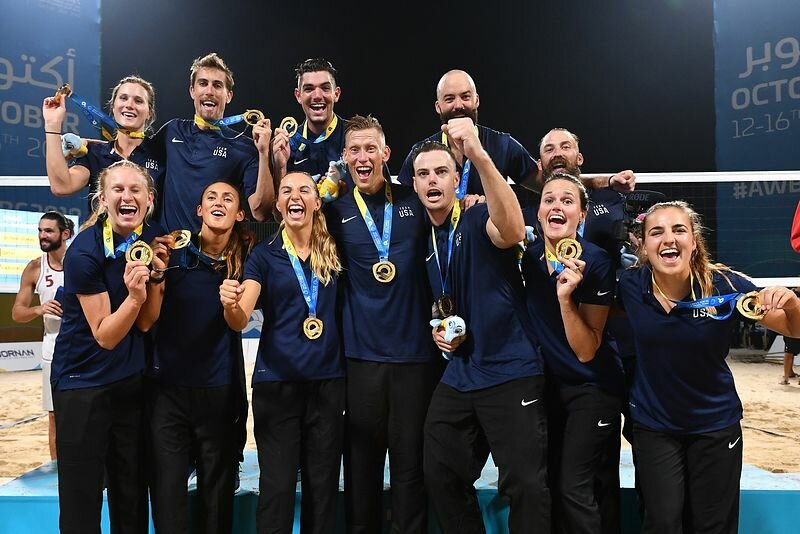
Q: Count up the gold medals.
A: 10